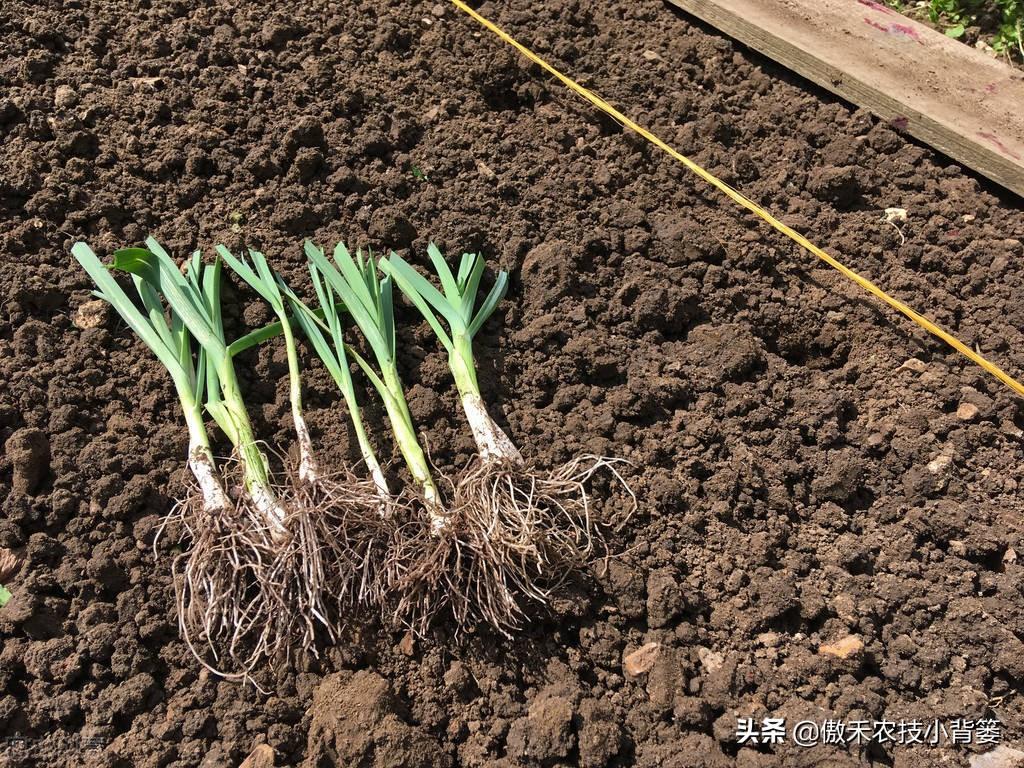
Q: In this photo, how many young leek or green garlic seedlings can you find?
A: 6